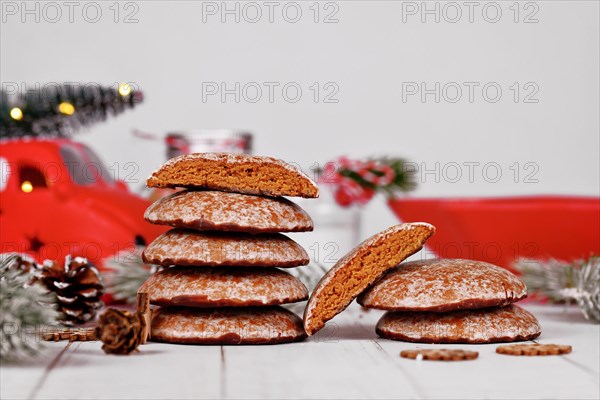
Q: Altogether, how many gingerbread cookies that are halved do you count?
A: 2